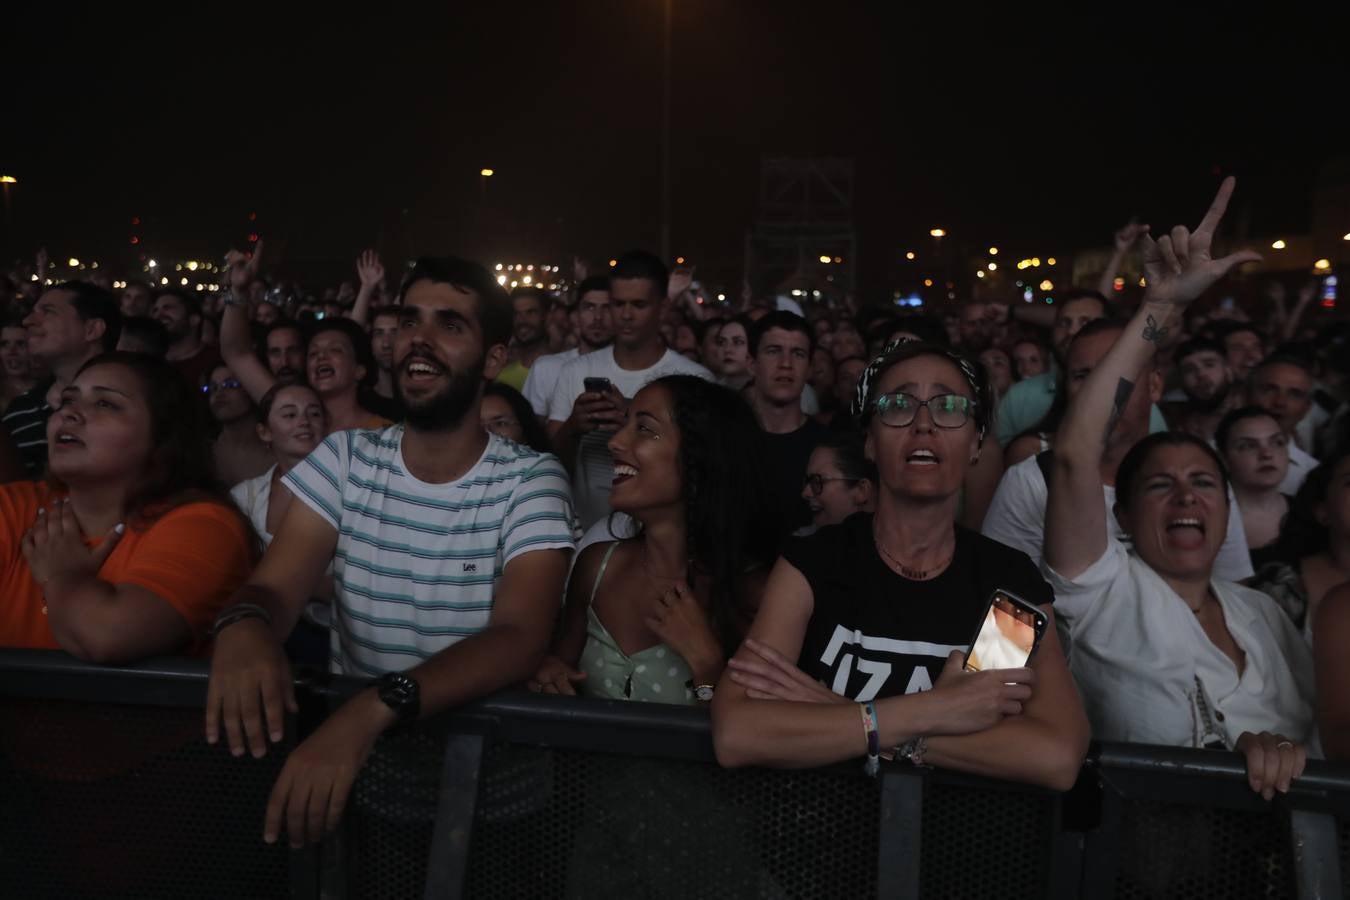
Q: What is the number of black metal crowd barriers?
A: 3